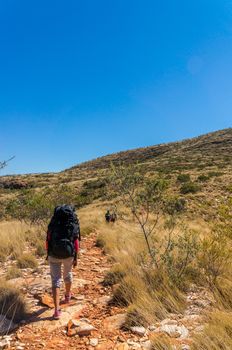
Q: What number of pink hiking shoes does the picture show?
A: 2